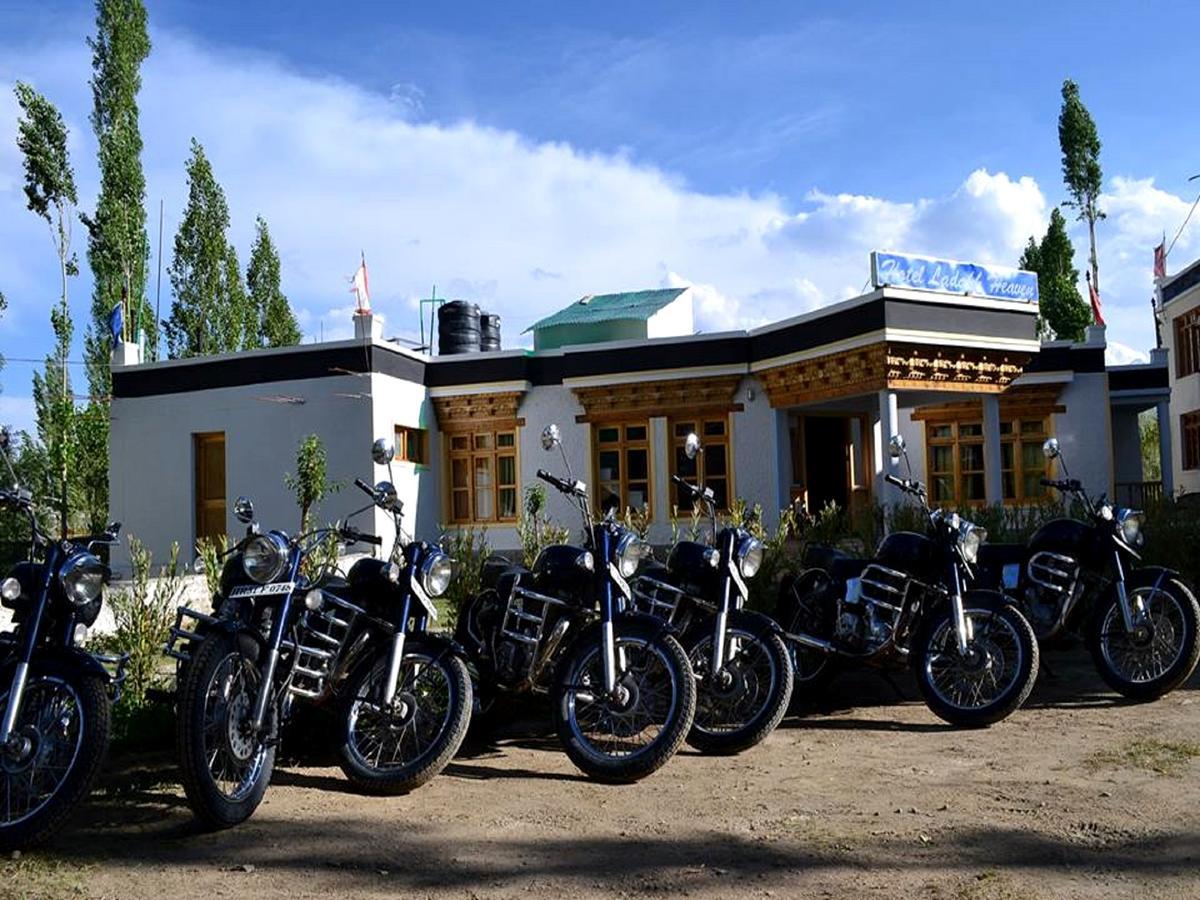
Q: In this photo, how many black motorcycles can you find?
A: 7